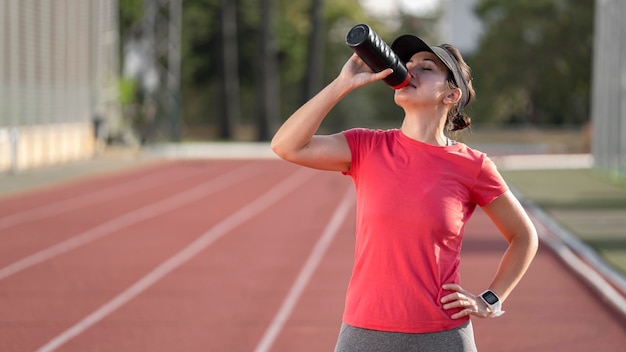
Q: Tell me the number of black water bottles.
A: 1